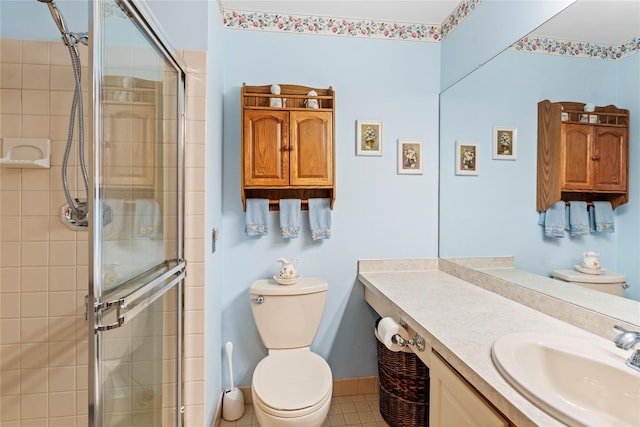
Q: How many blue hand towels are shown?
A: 3